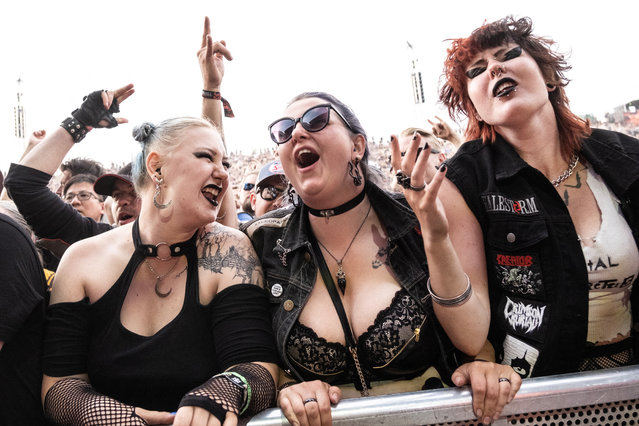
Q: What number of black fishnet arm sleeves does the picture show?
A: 2